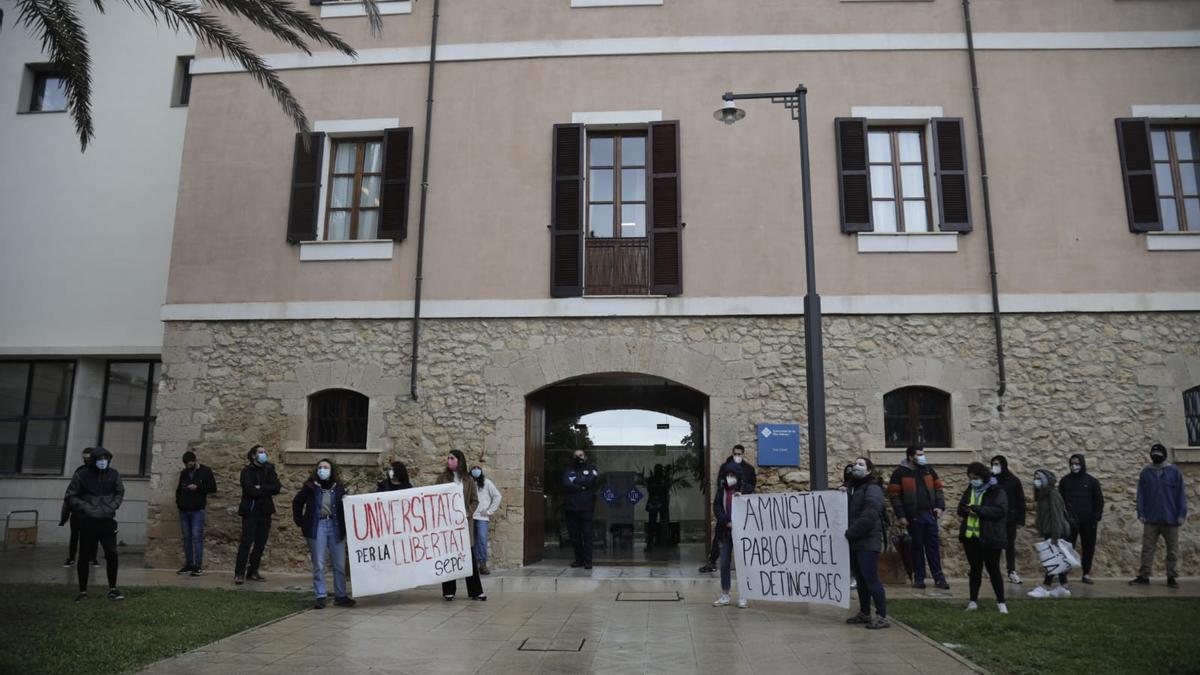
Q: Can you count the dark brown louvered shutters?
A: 7